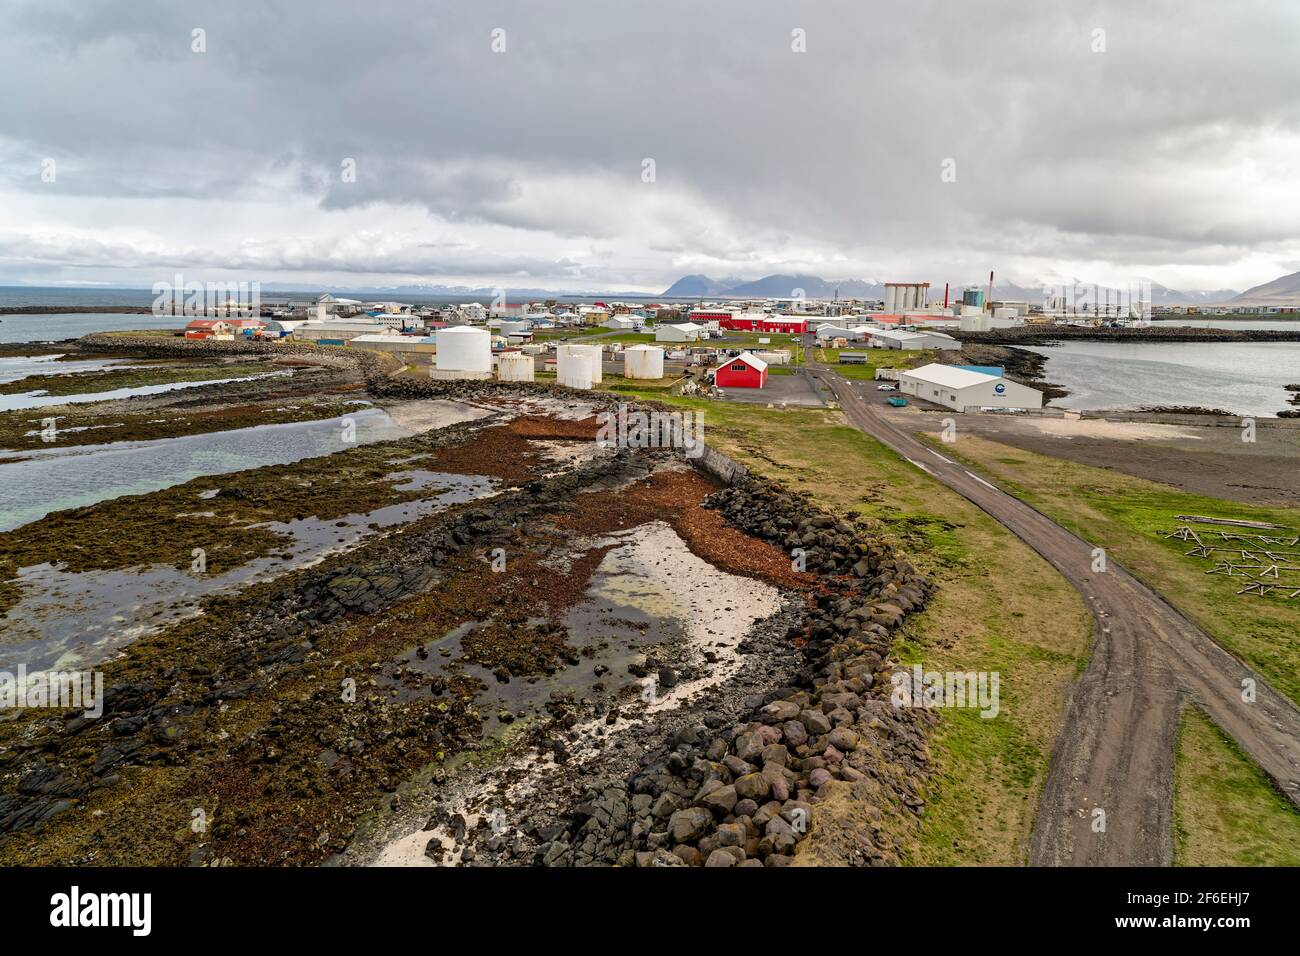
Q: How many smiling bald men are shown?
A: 0